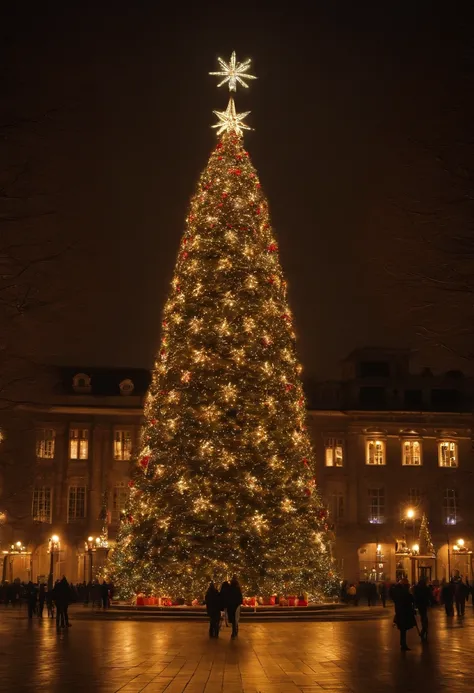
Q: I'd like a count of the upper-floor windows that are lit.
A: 7